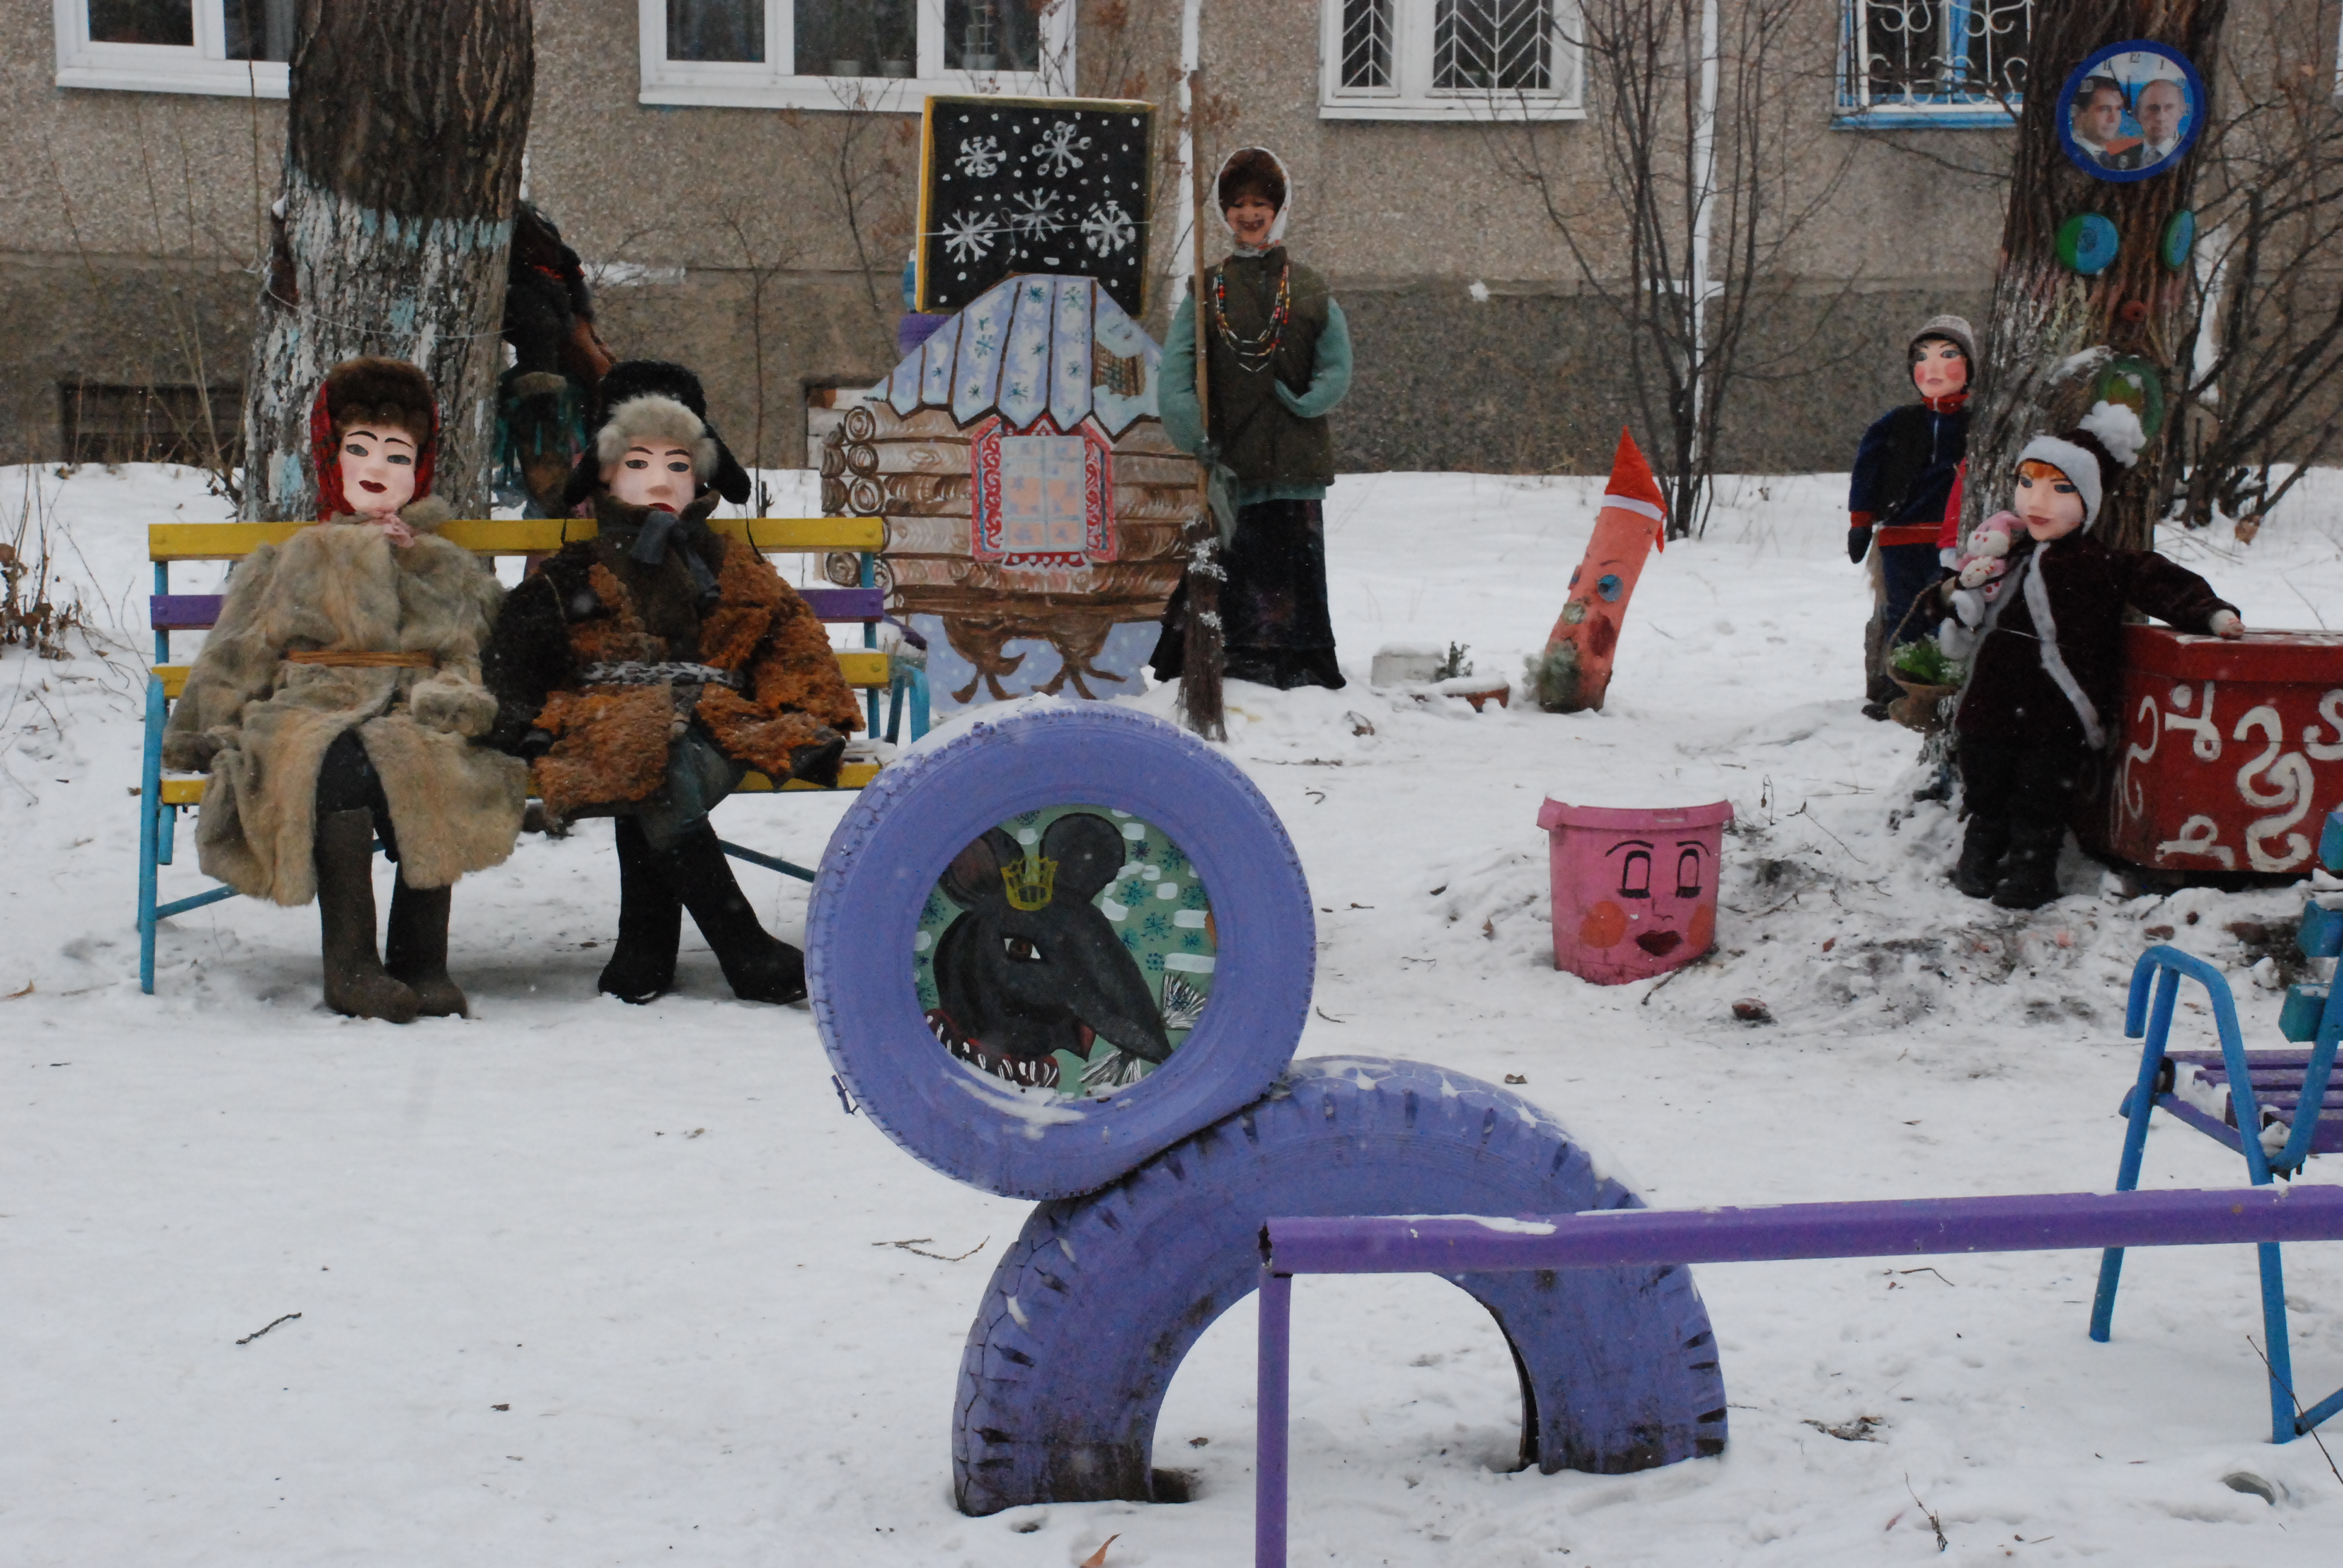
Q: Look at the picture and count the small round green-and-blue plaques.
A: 2